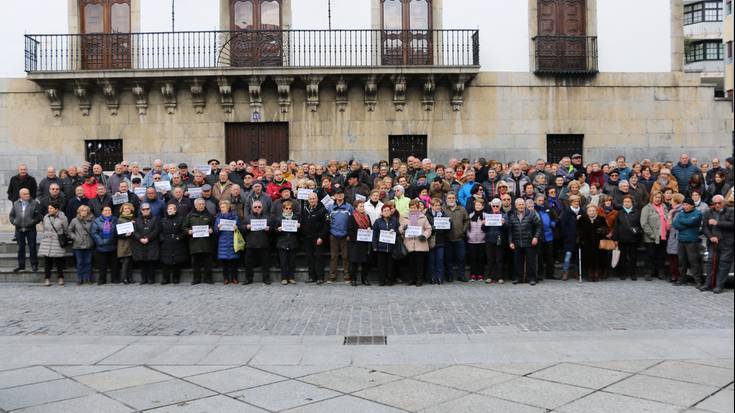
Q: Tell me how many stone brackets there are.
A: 15